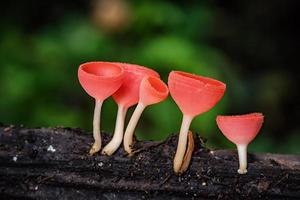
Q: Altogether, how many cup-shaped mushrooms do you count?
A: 5